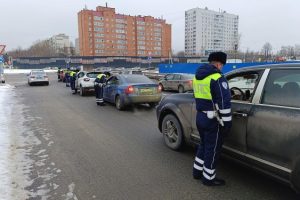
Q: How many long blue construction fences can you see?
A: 1